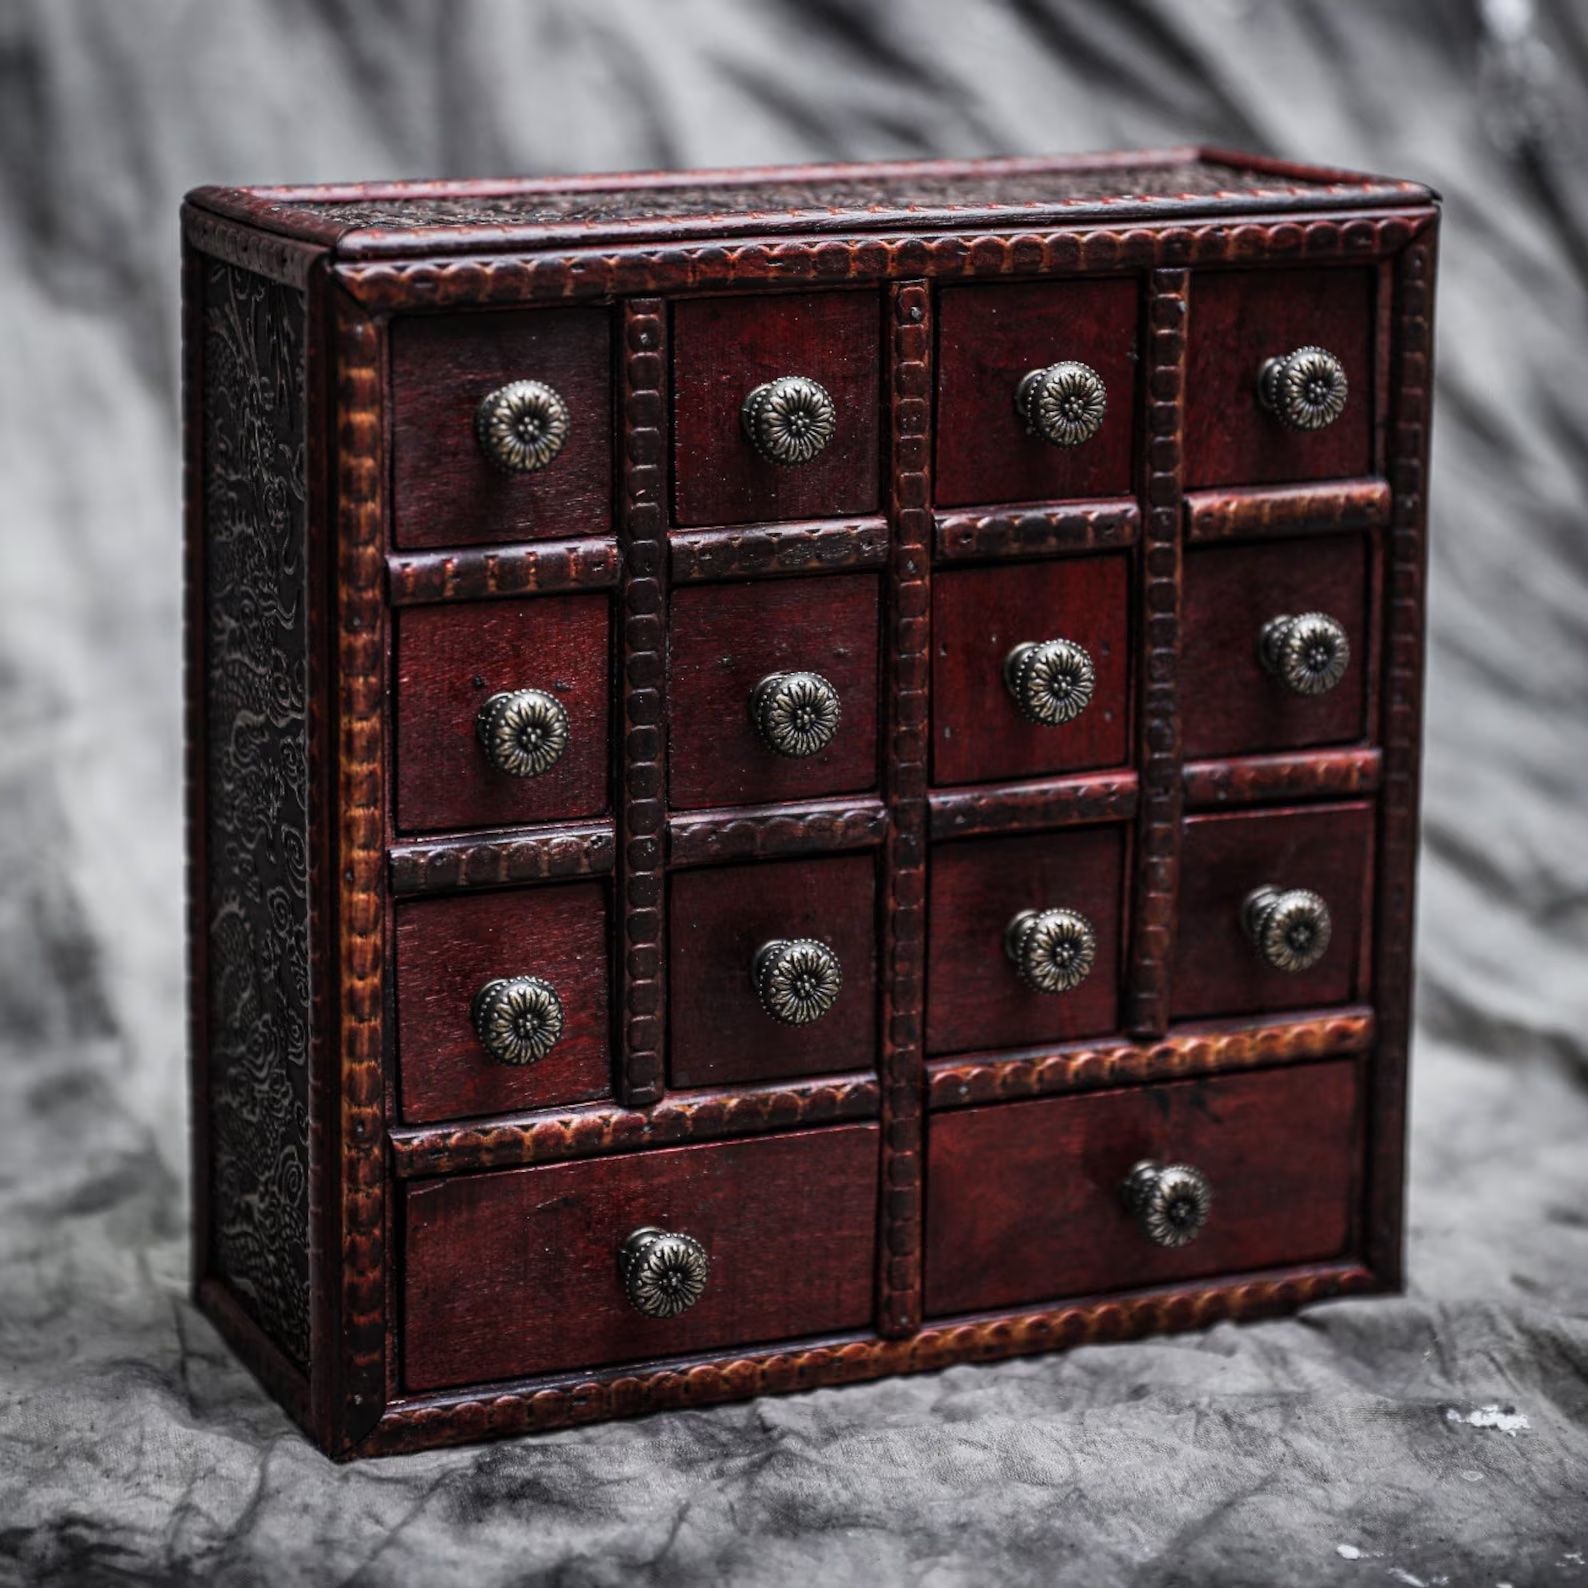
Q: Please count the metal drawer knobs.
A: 14